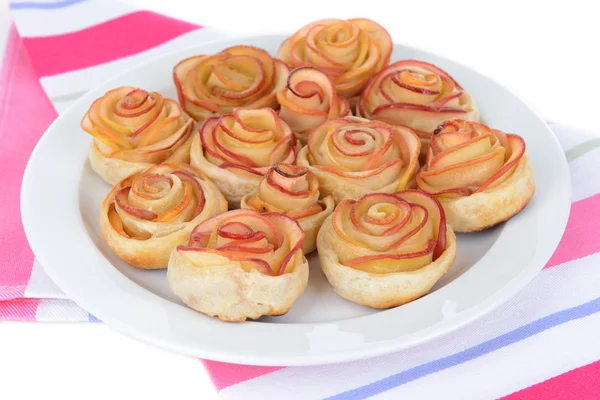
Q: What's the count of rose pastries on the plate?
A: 12